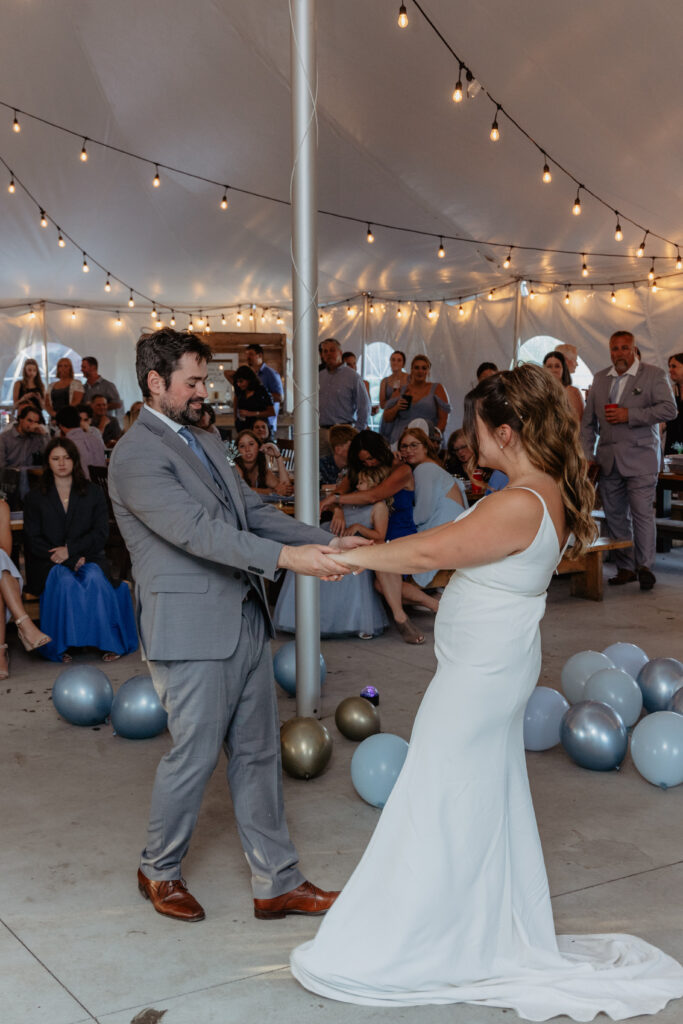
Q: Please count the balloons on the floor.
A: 14